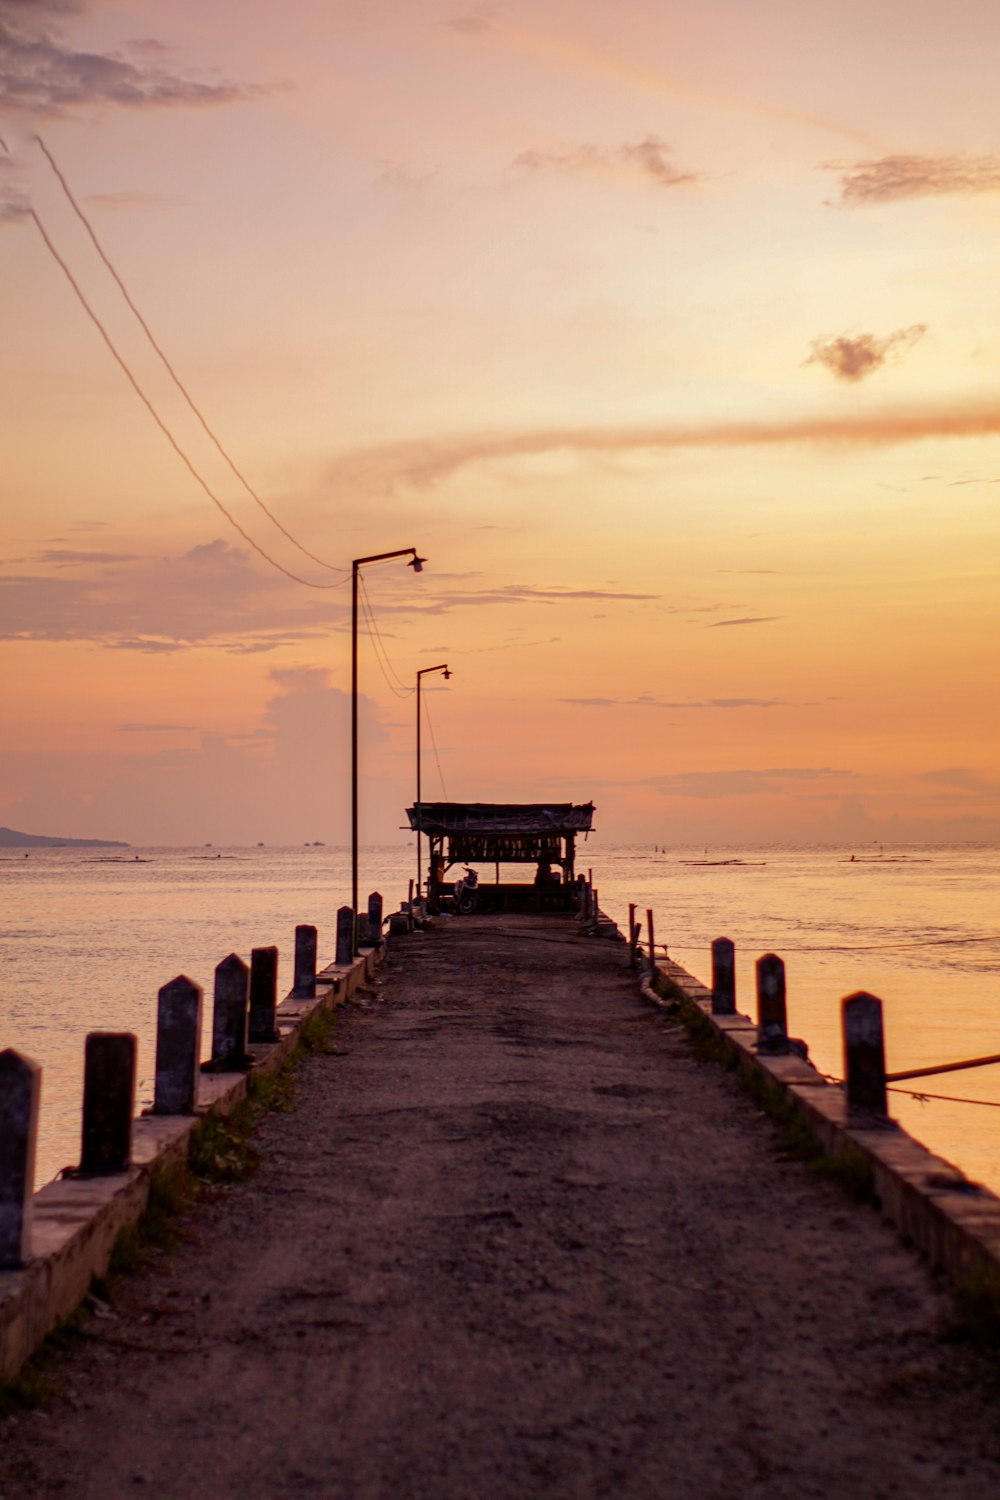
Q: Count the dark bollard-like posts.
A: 11